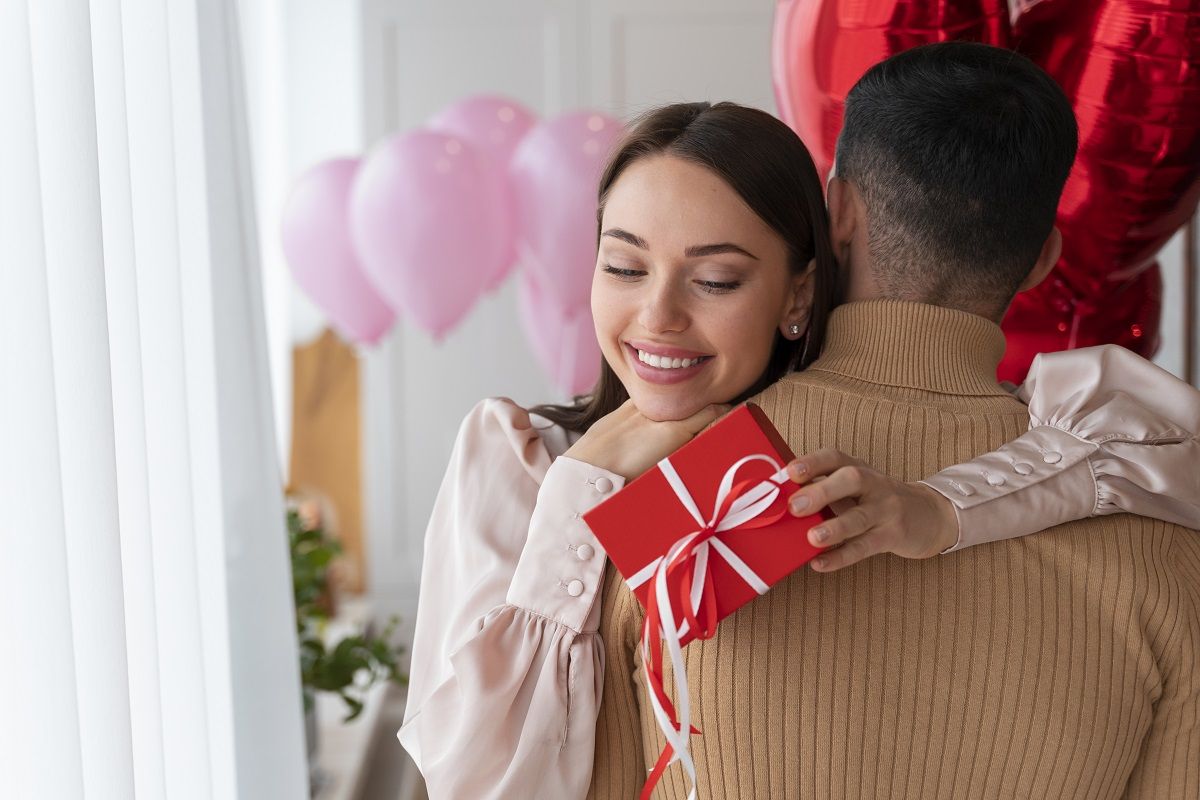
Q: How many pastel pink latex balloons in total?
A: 5